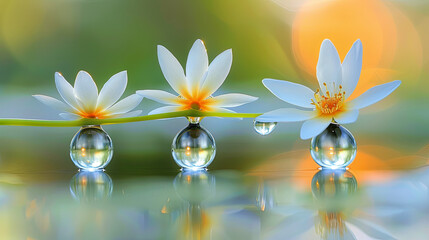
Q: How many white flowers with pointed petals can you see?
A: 3